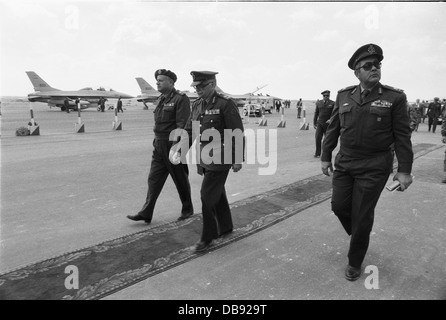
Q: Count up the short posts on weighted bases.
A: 6